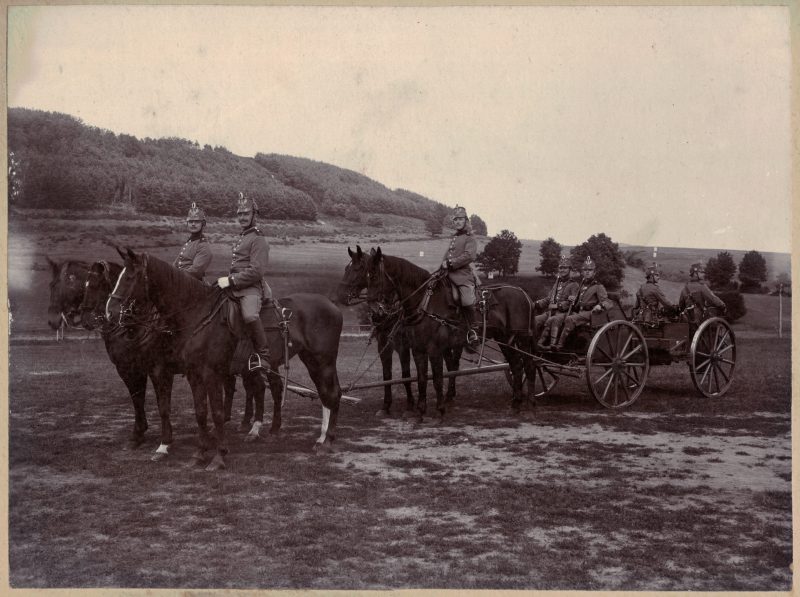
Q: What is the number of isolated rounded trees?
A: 5